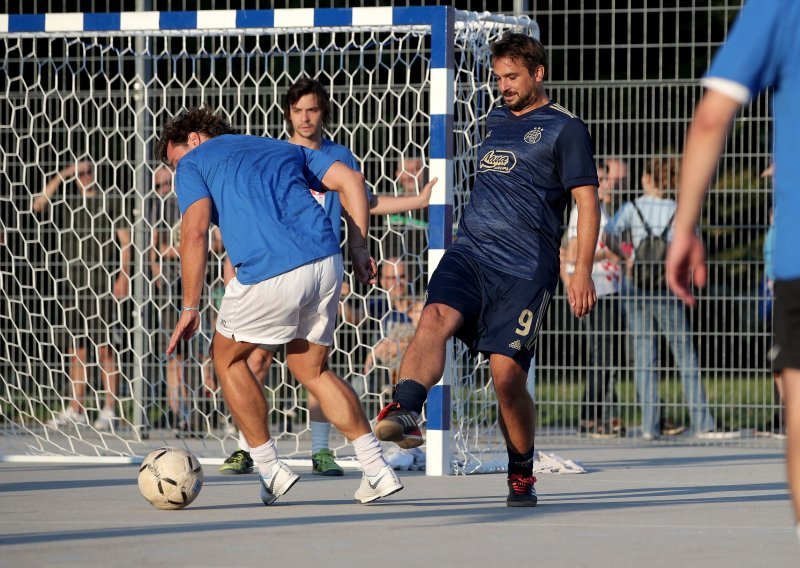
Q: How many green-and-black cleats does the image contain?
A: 2